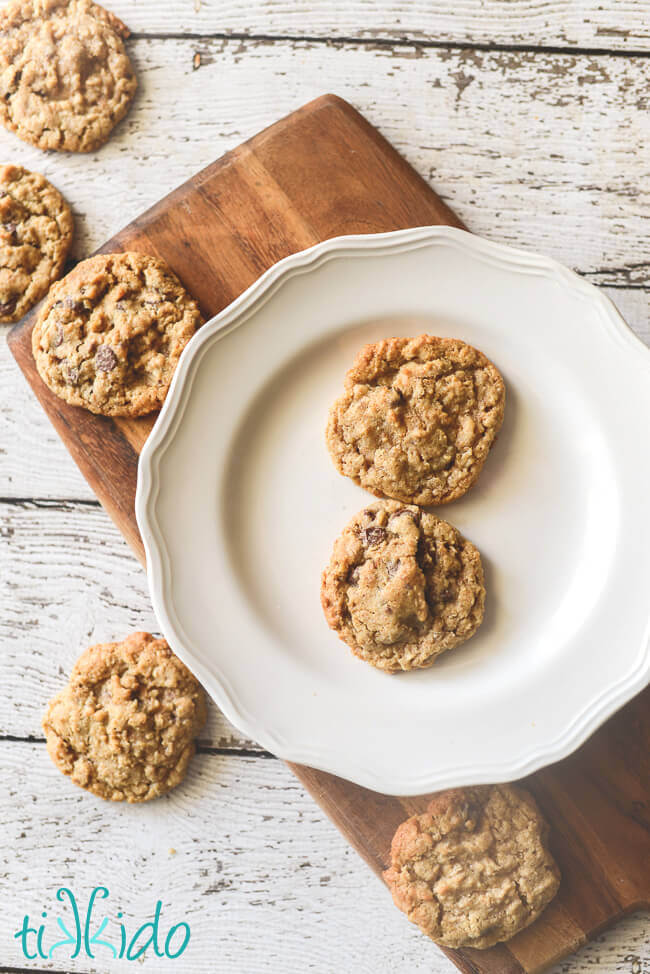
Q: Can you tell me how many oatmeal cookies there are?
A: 7